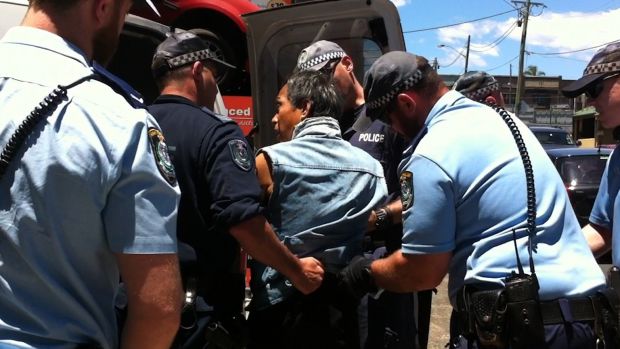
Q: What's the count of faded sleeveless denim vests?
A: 1